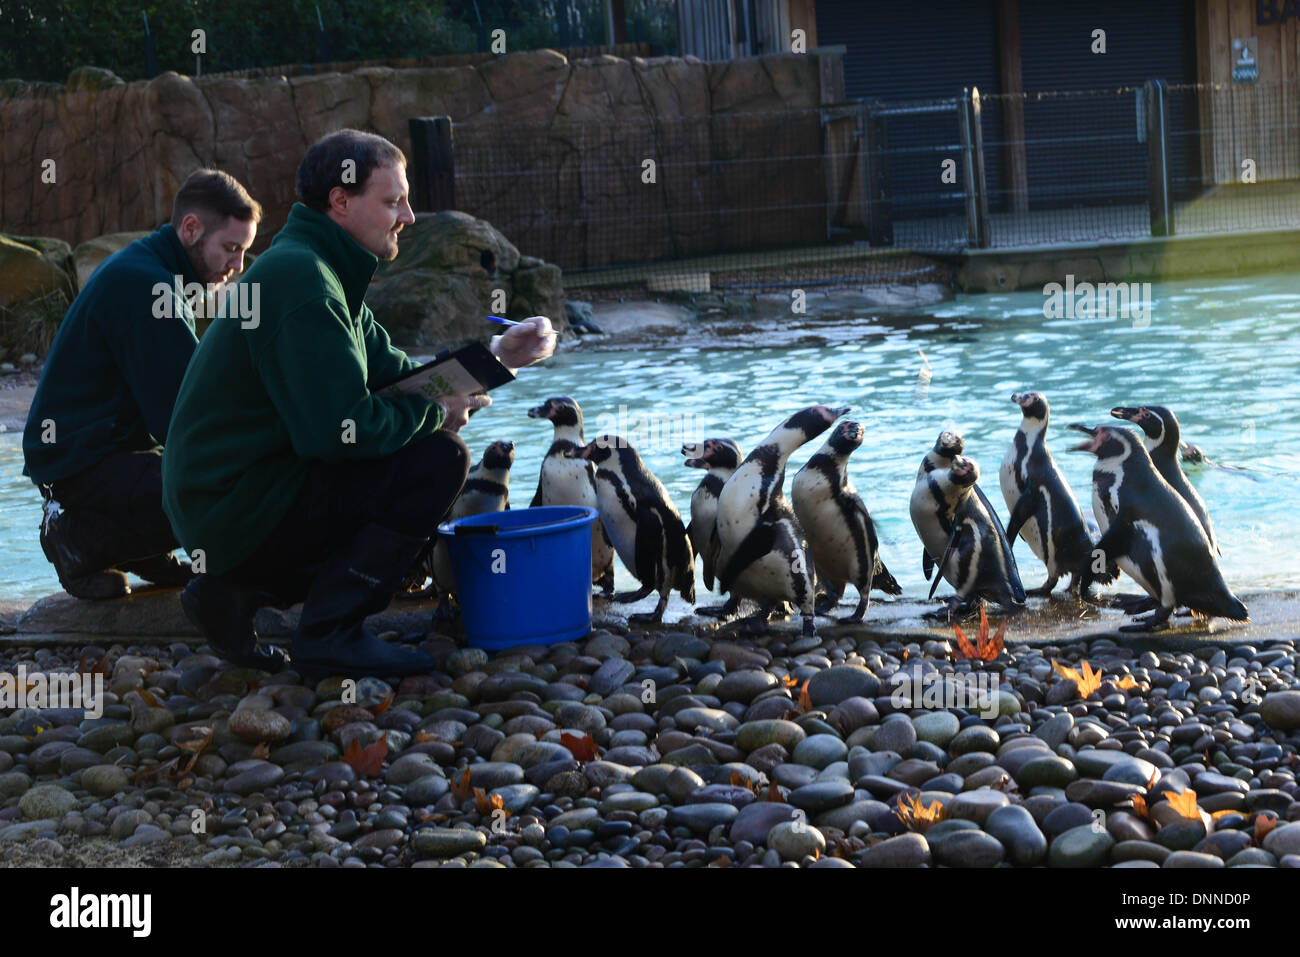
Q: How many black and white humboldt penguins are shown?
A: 12